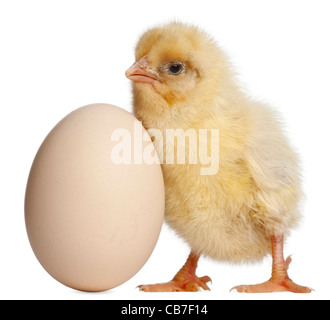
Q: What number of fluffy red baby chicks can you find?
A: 0